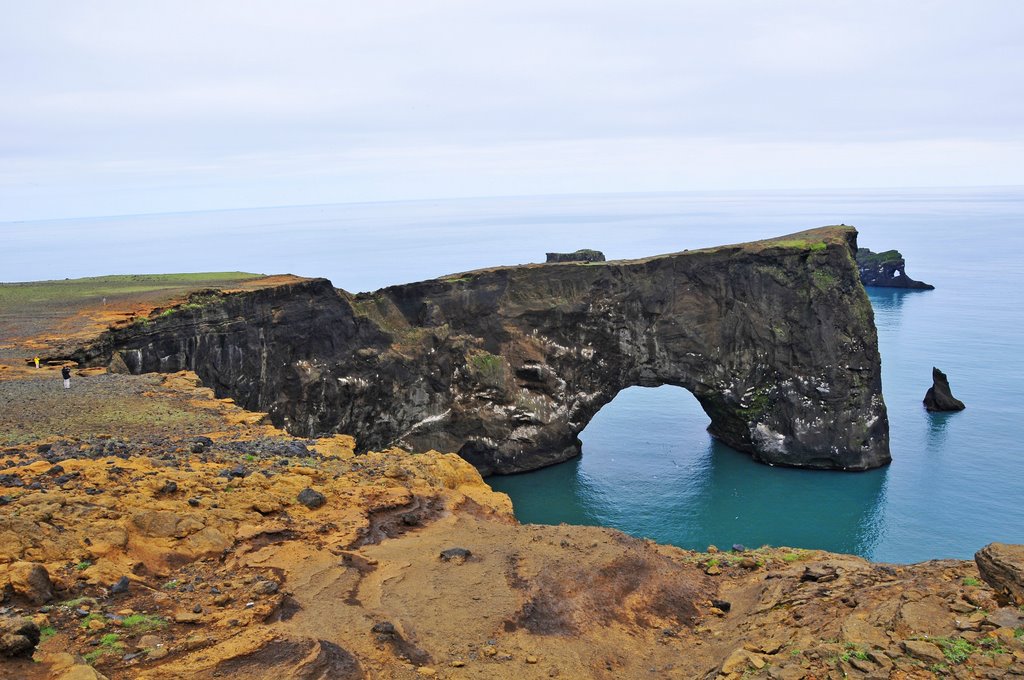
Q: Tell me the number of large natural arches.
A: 1